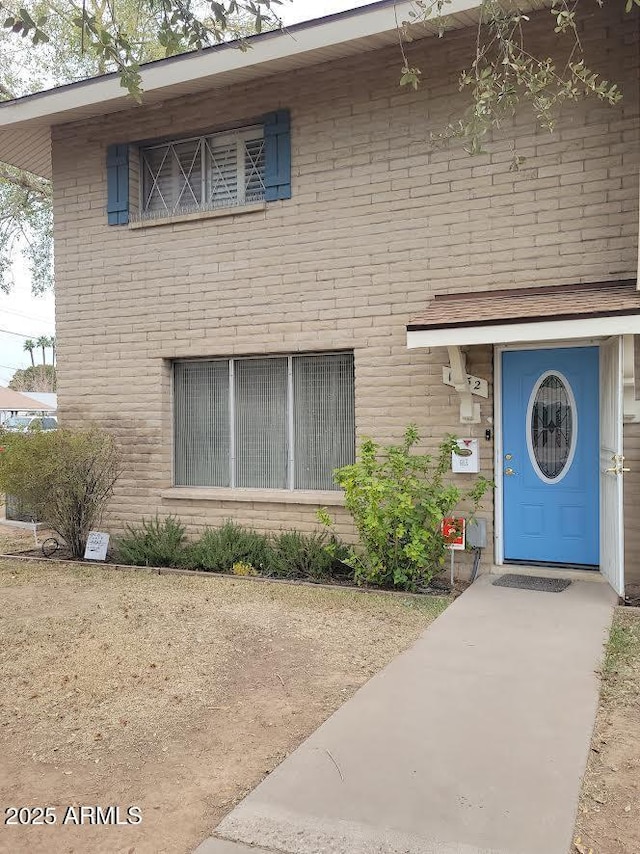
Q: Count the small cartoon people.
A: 0